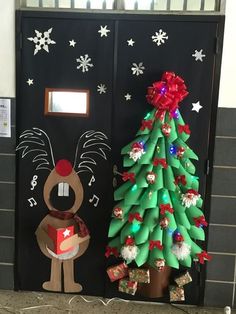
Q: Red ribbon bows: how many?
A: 12